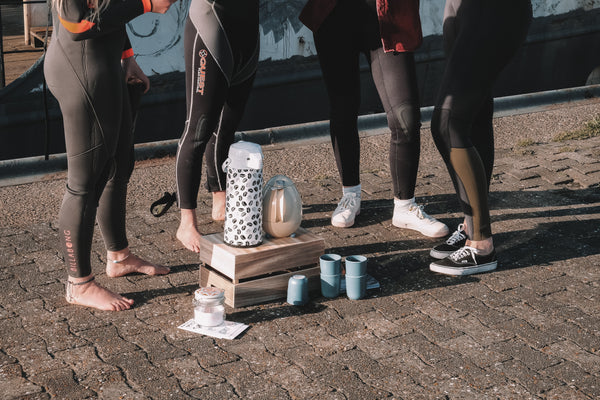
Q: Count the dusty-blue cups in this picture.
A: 5